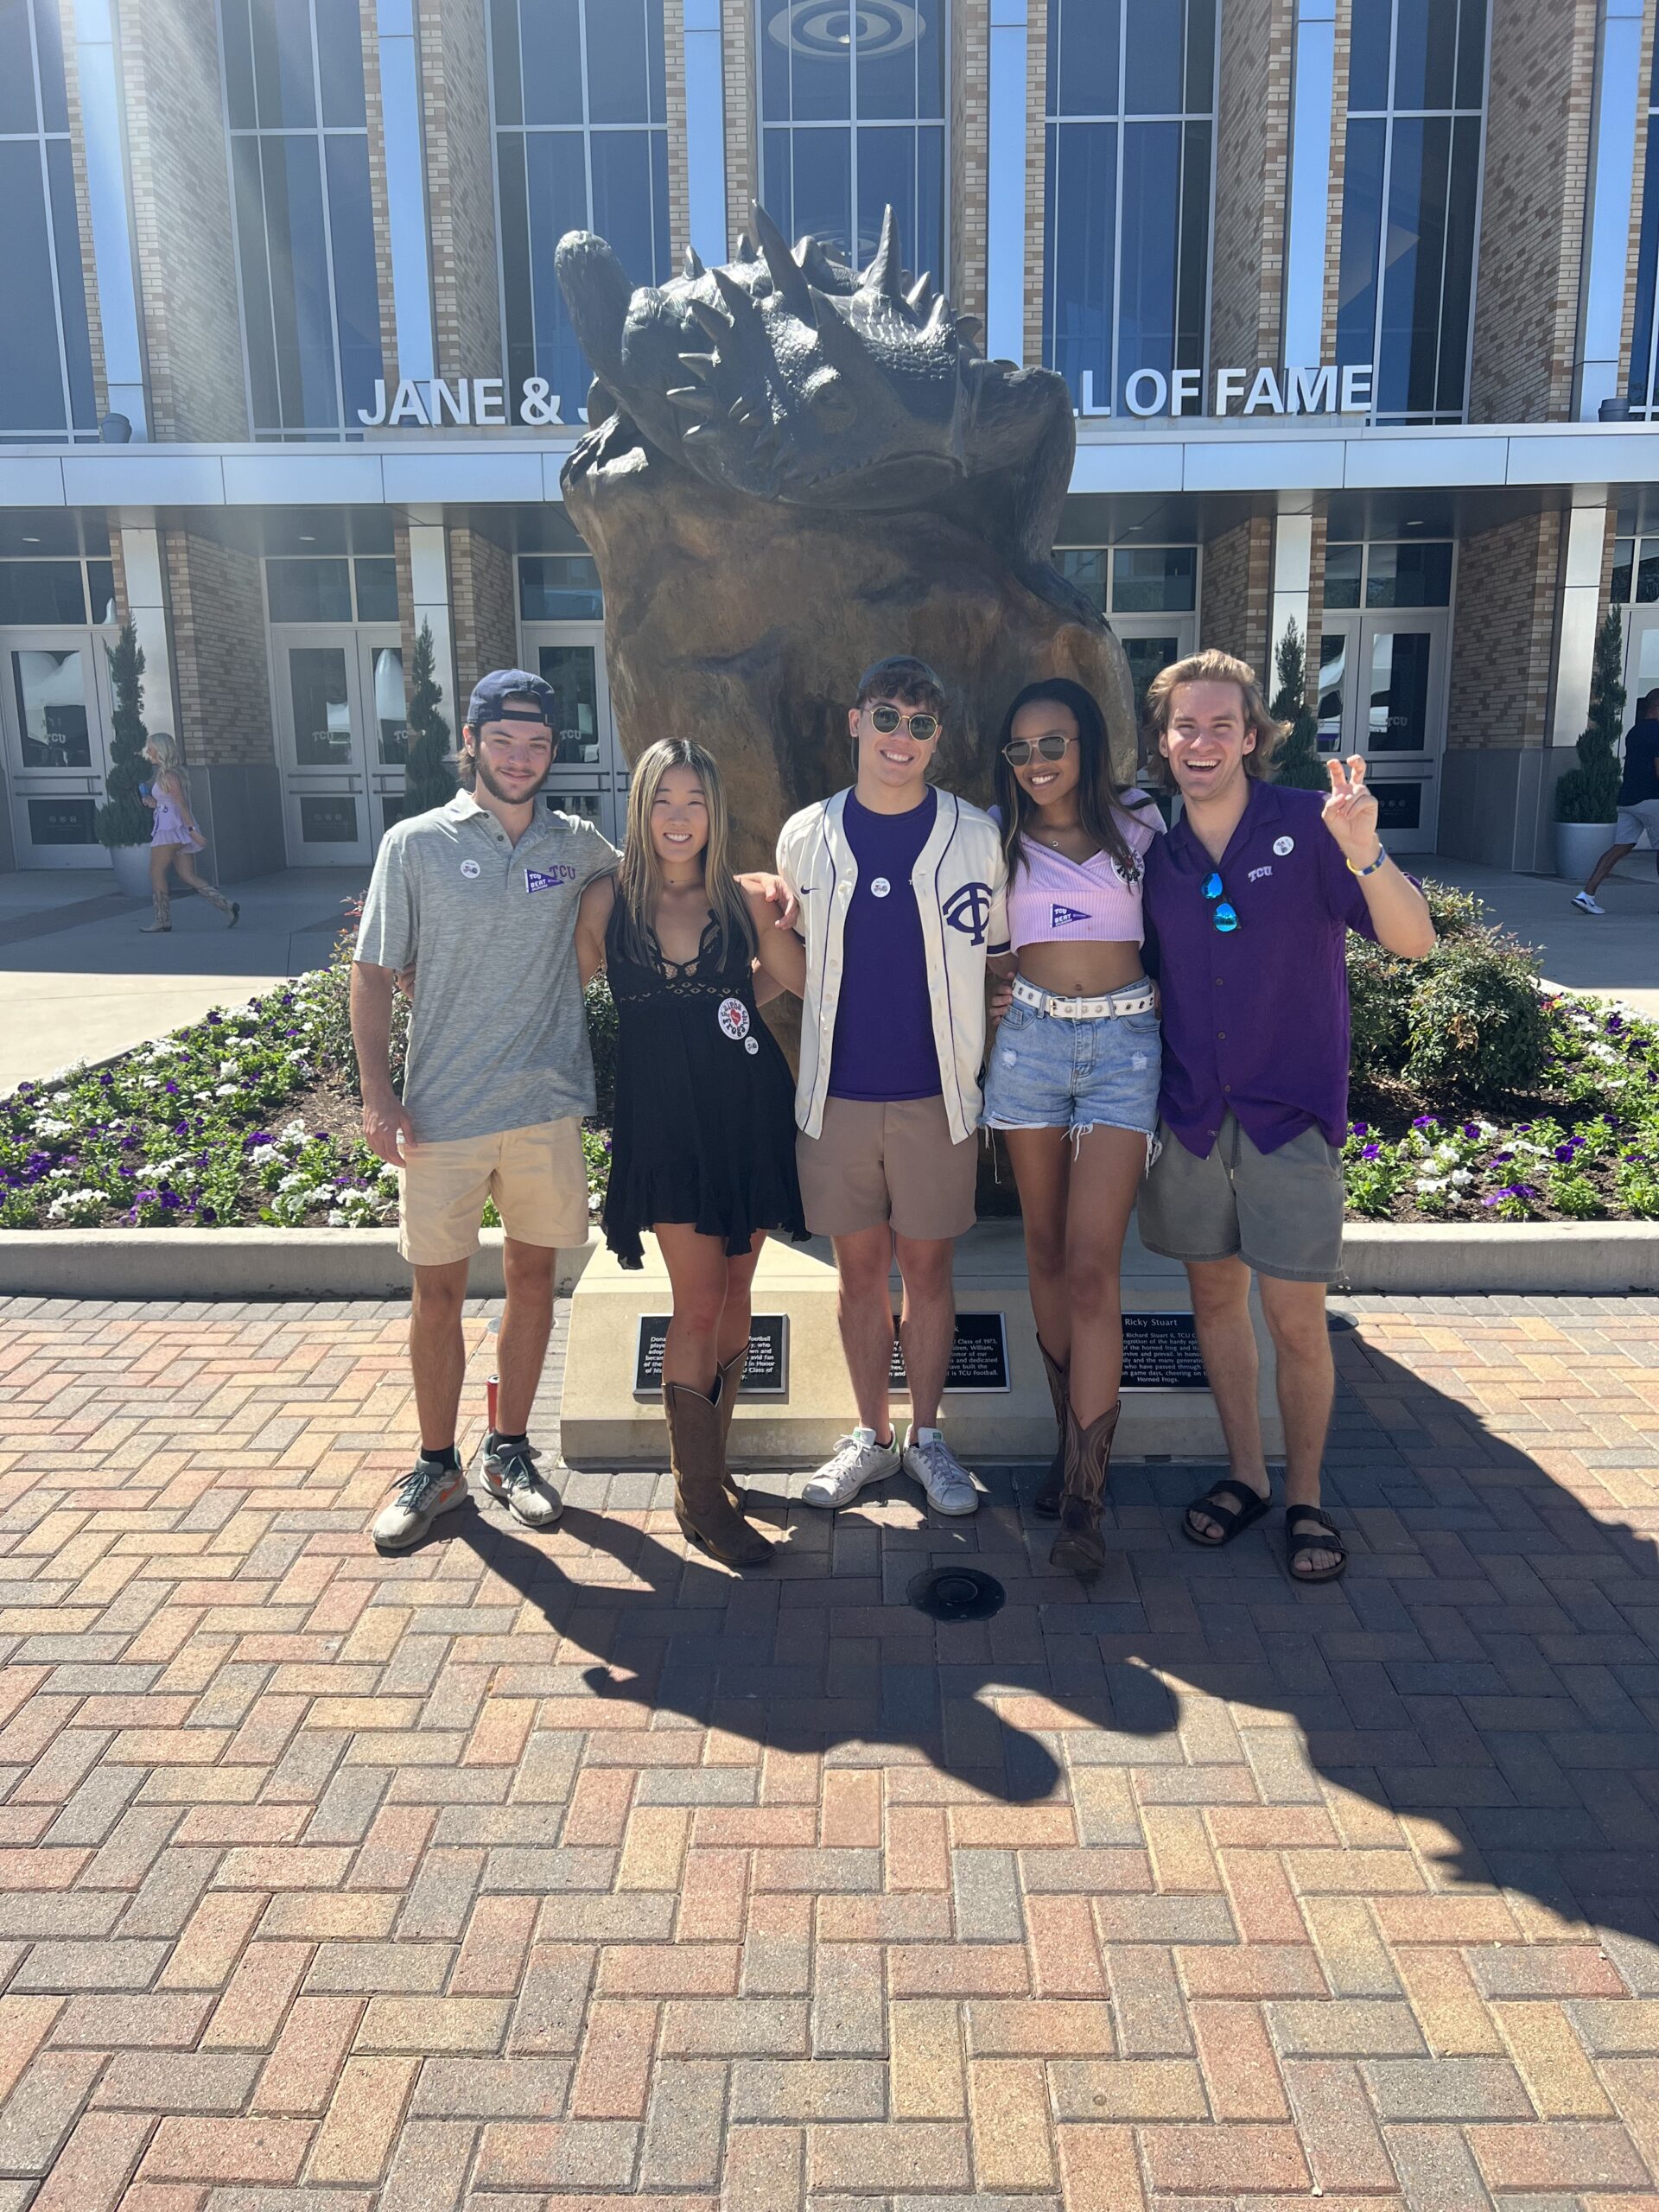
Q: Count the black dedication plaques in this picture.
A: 3